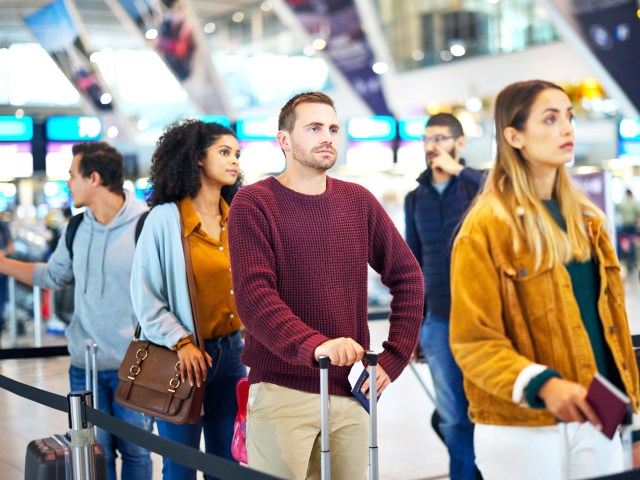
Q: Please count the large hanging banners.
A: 4